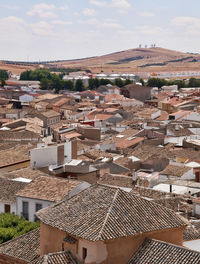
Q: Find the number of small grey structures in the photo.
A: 4